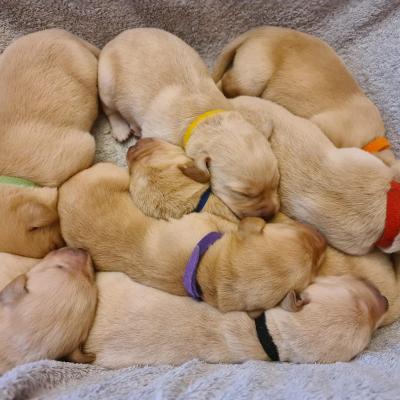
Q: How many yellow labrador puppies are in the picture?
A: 8